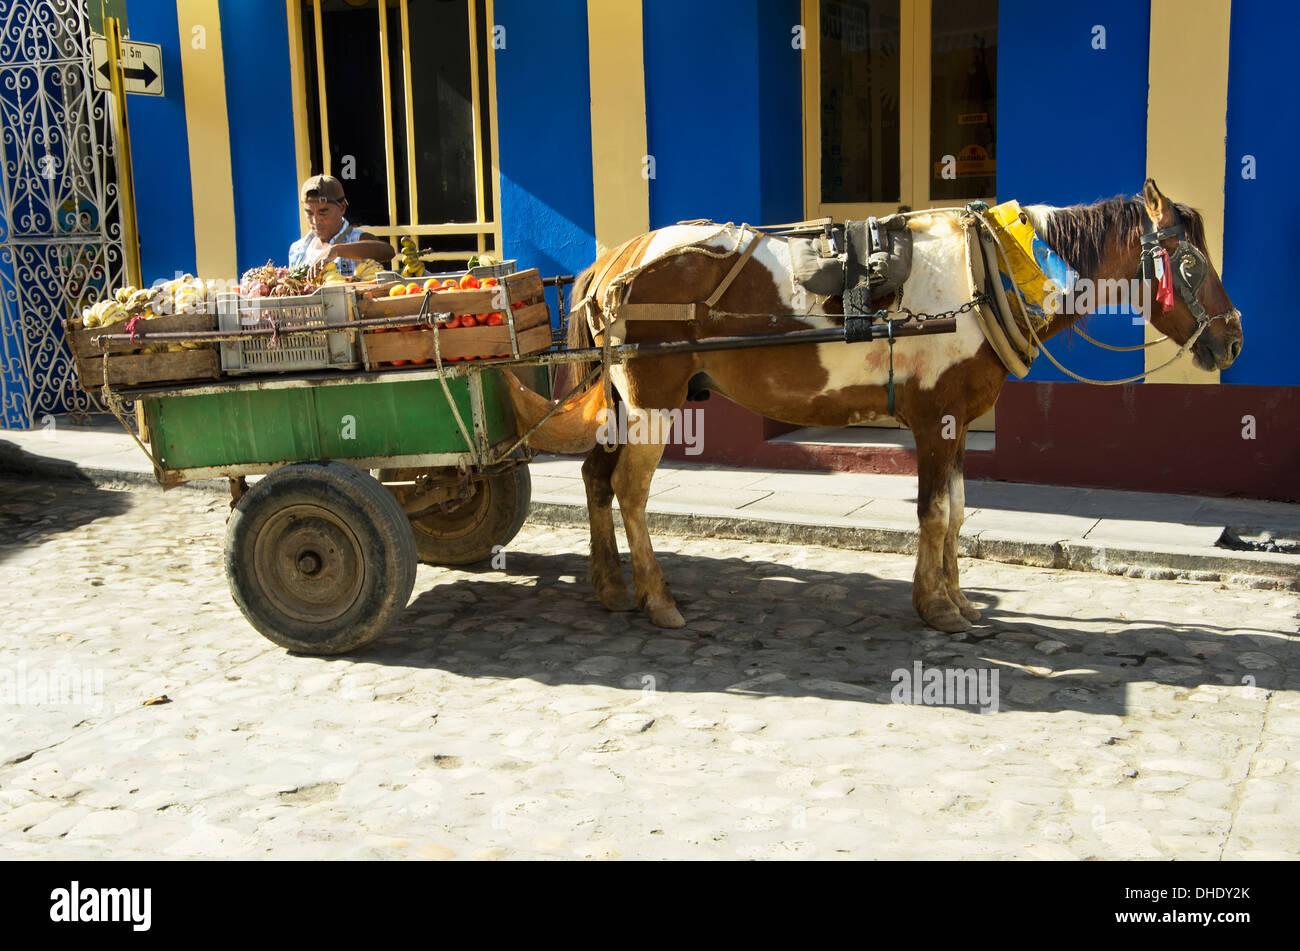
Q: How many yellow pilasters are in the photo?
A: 3